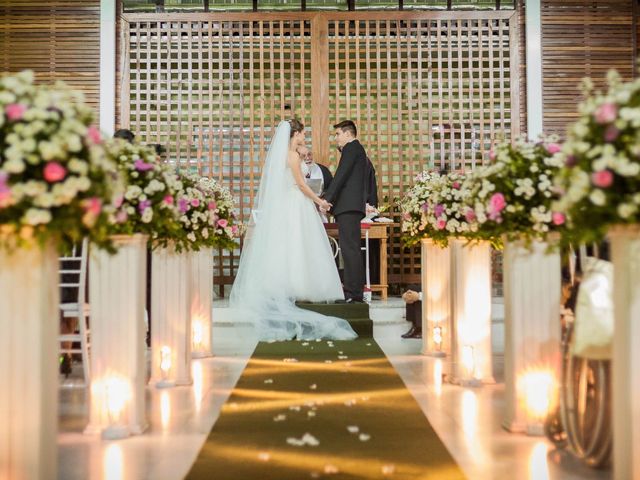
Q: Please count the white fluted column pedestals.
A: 8